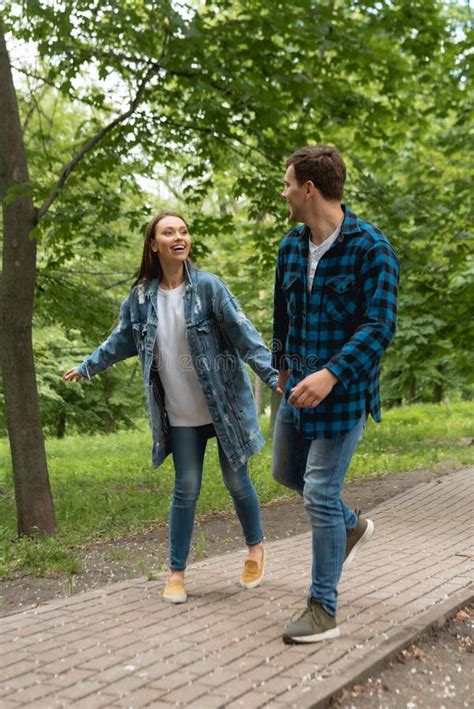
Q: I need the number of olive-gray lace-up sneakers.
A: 2